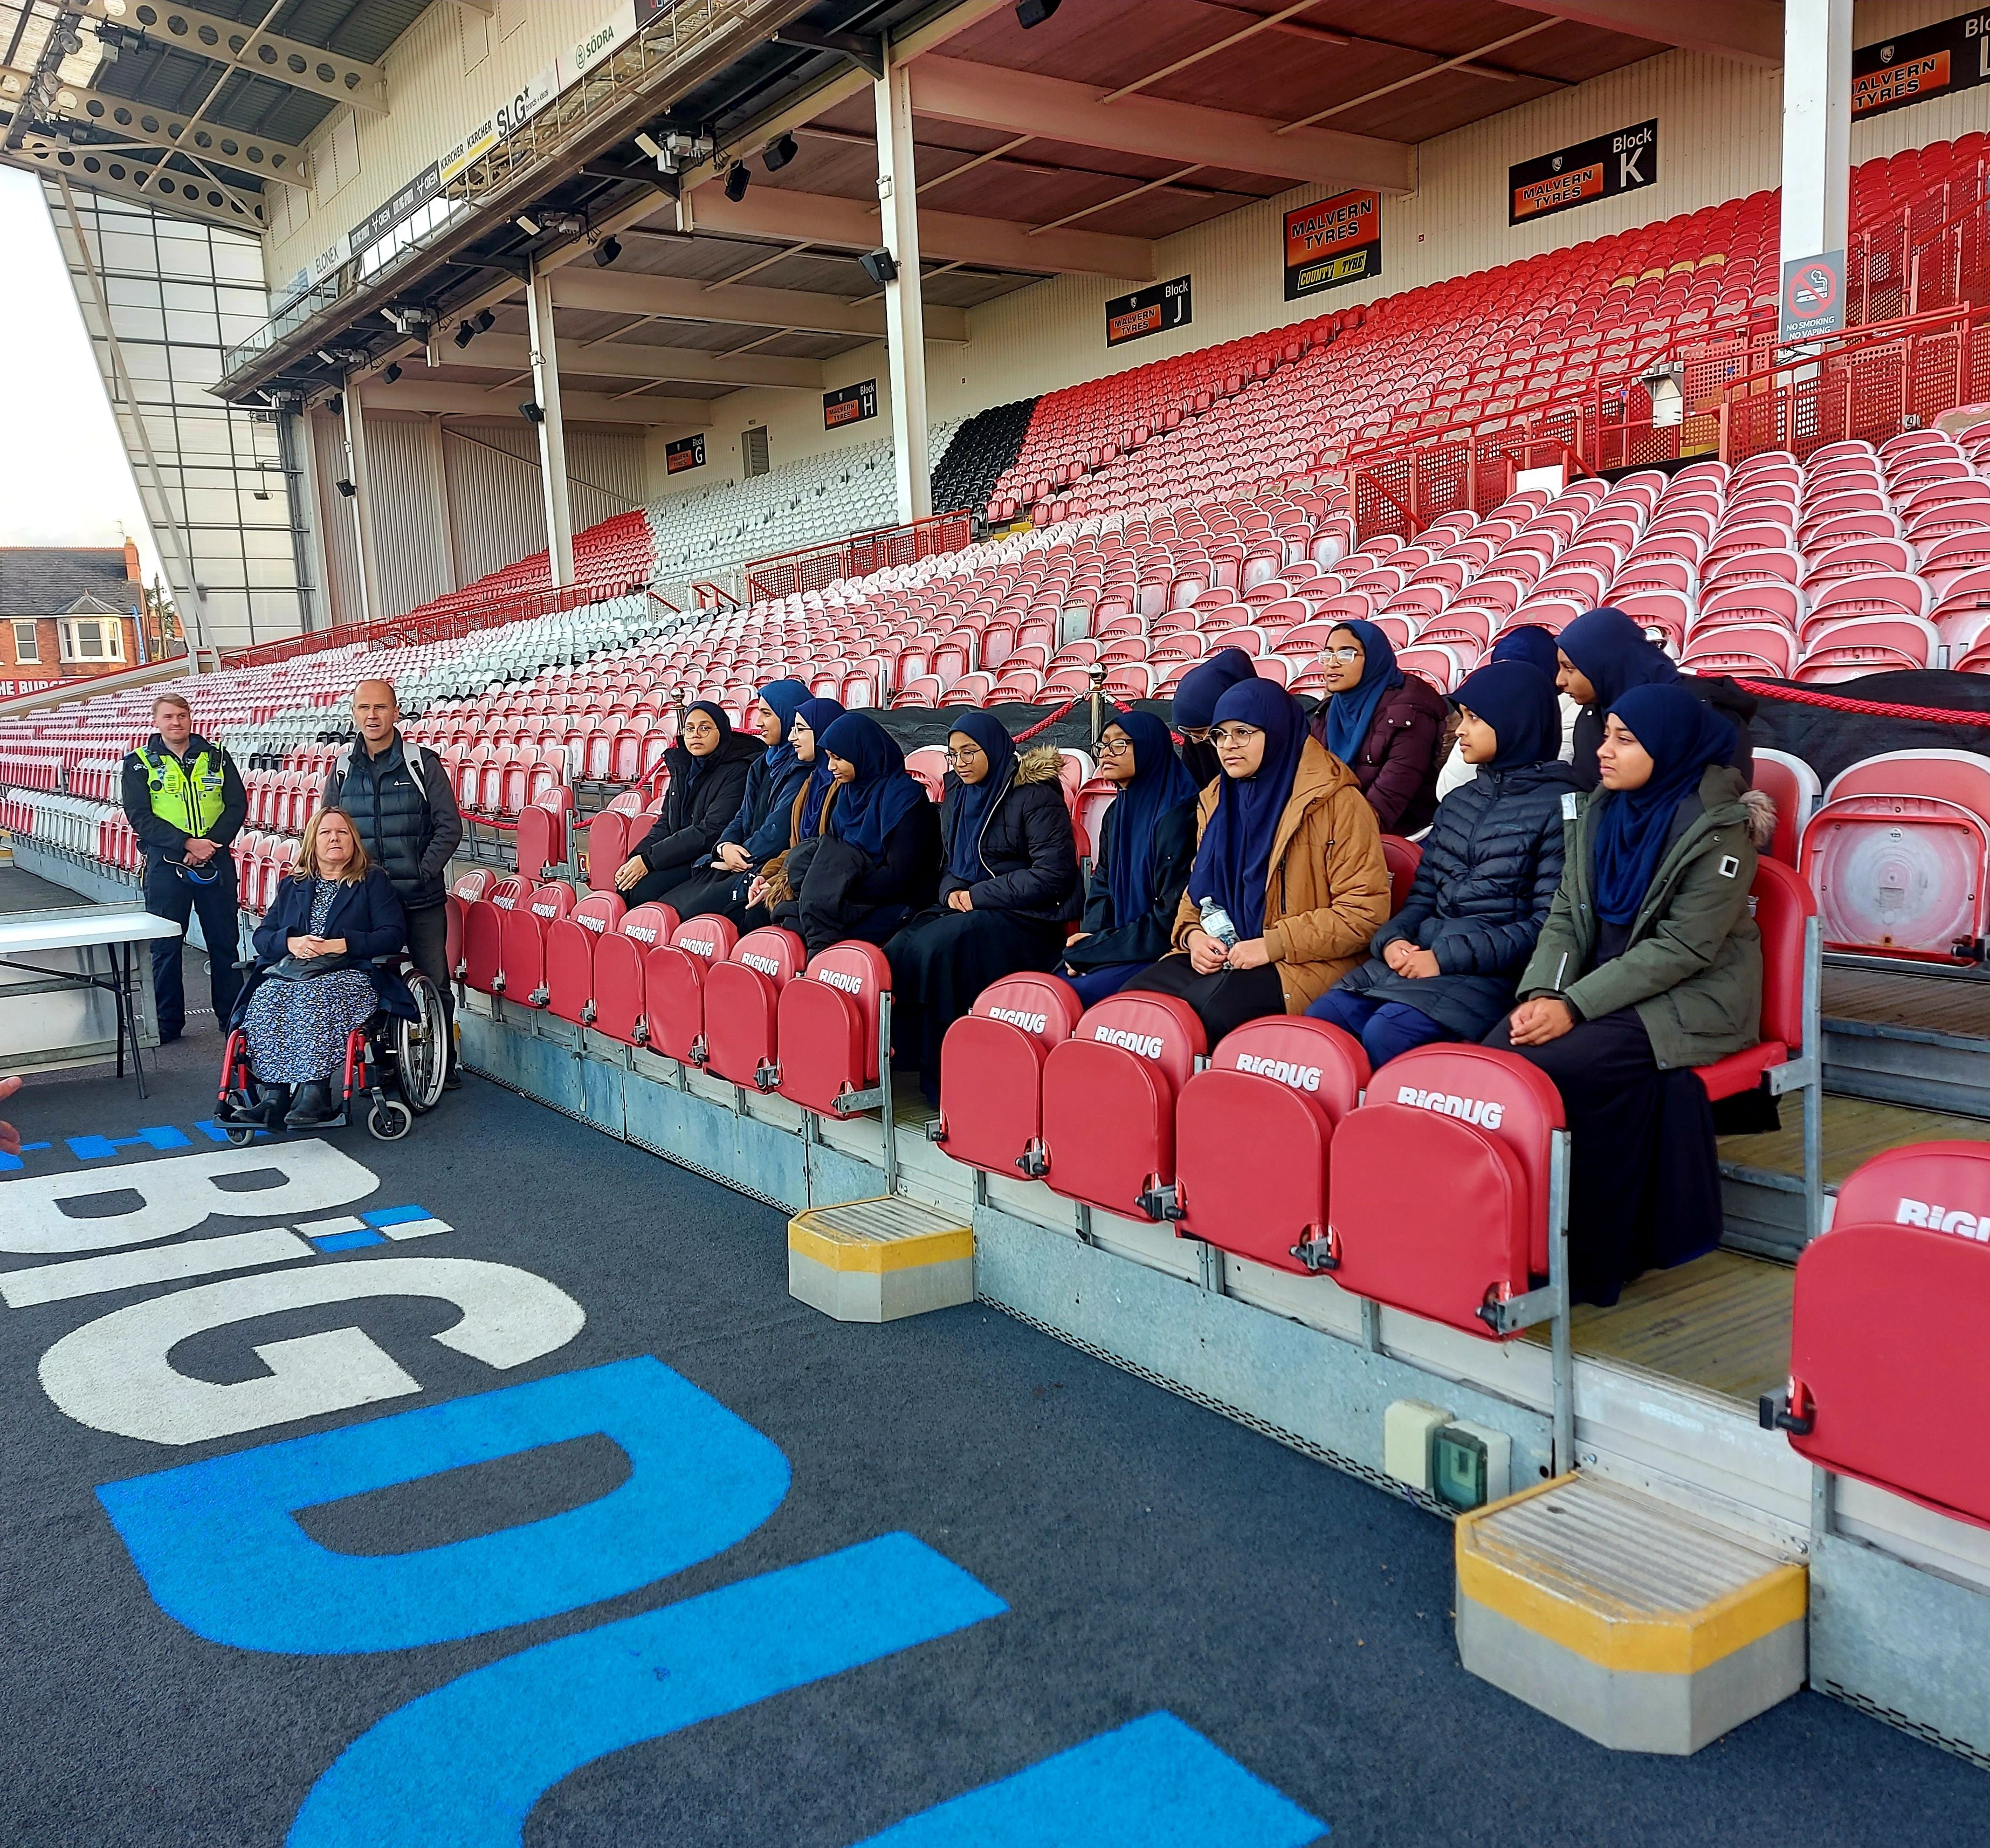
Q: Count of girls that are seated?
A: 13